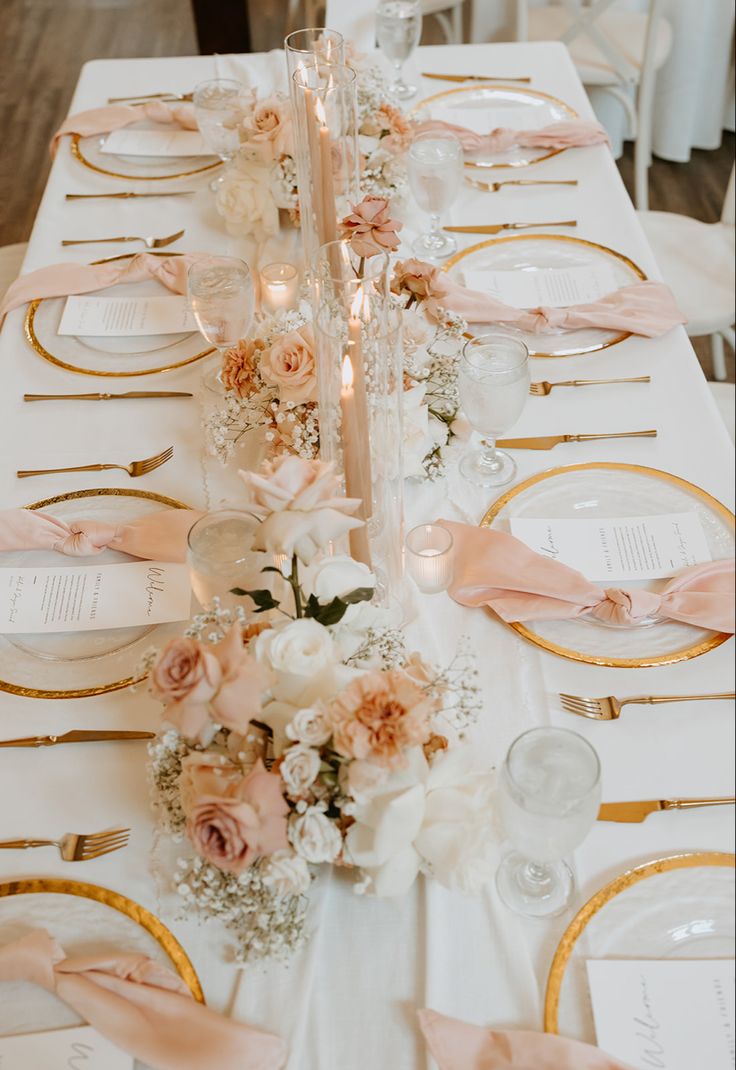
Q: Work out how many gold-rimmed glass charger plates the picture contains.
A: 8